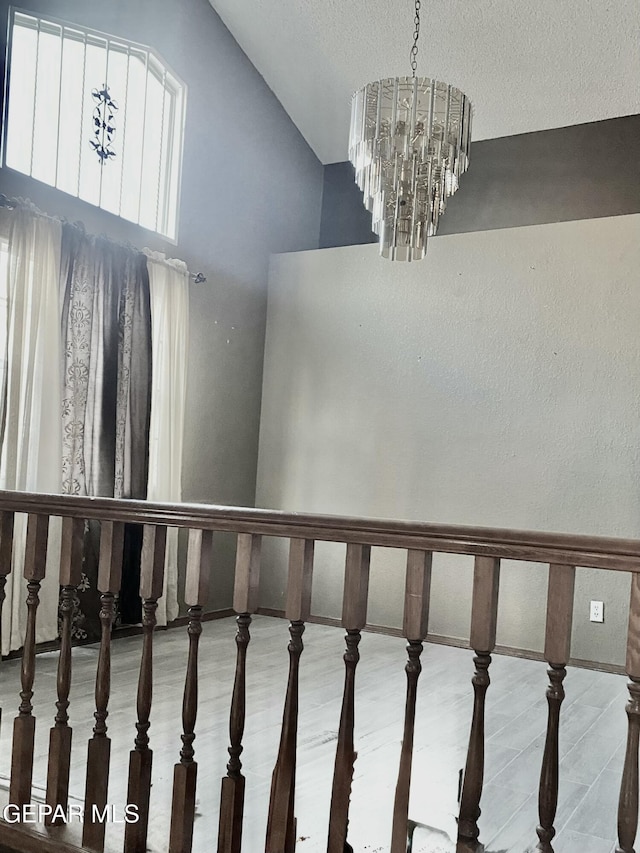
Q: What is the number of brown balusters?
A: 13